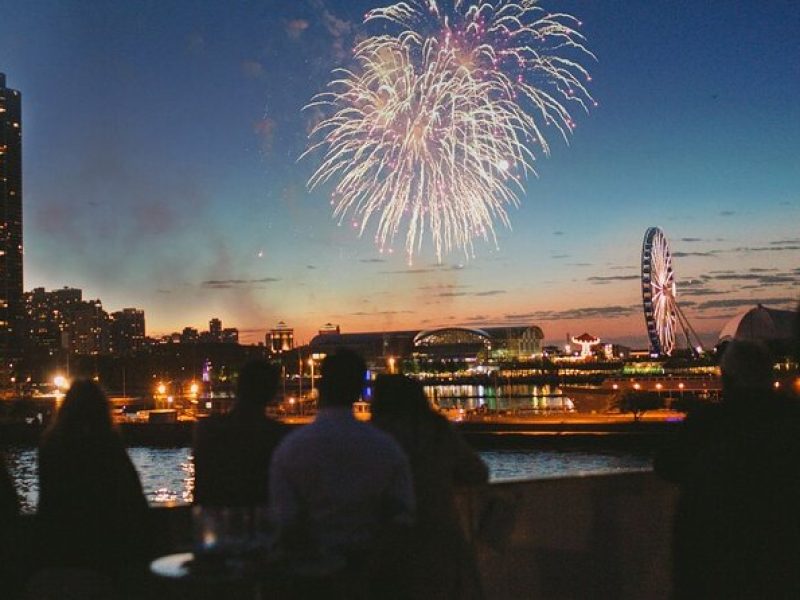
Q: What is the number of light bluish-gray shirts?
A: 1